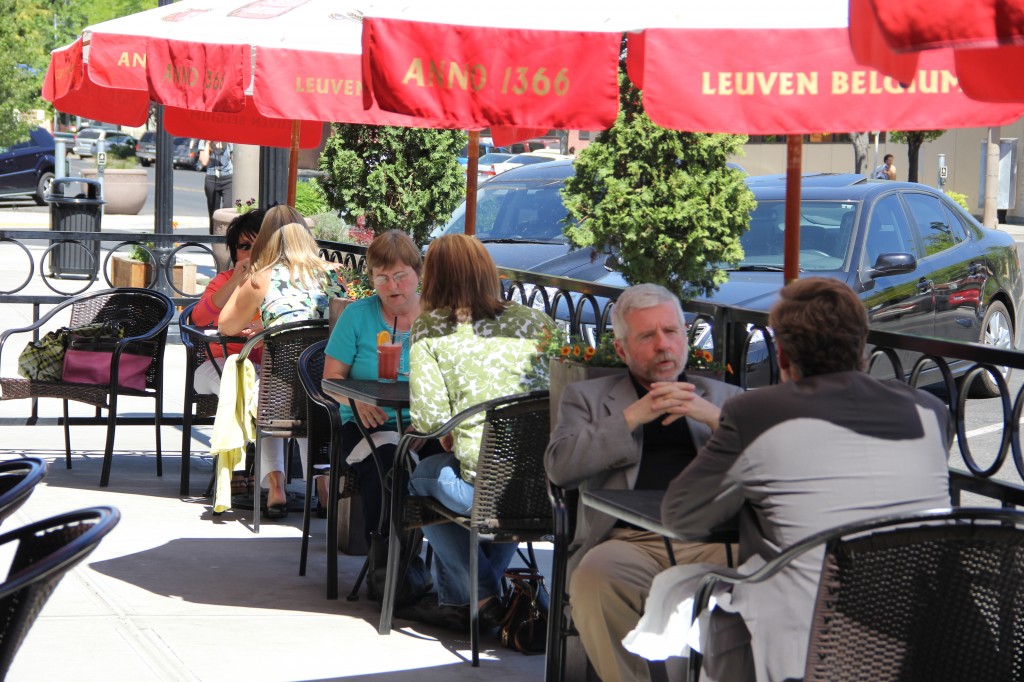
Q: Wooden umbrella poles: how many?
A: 3